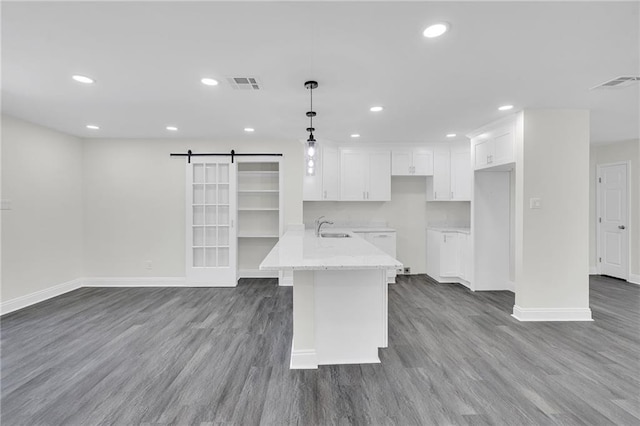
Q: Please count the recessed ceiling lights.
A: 10